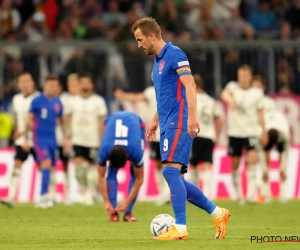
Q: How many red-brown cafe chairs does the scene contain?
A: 0